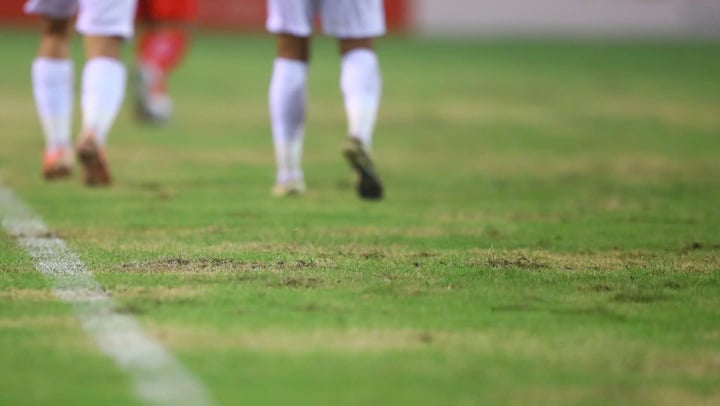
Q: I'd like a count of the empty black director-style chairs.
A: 0